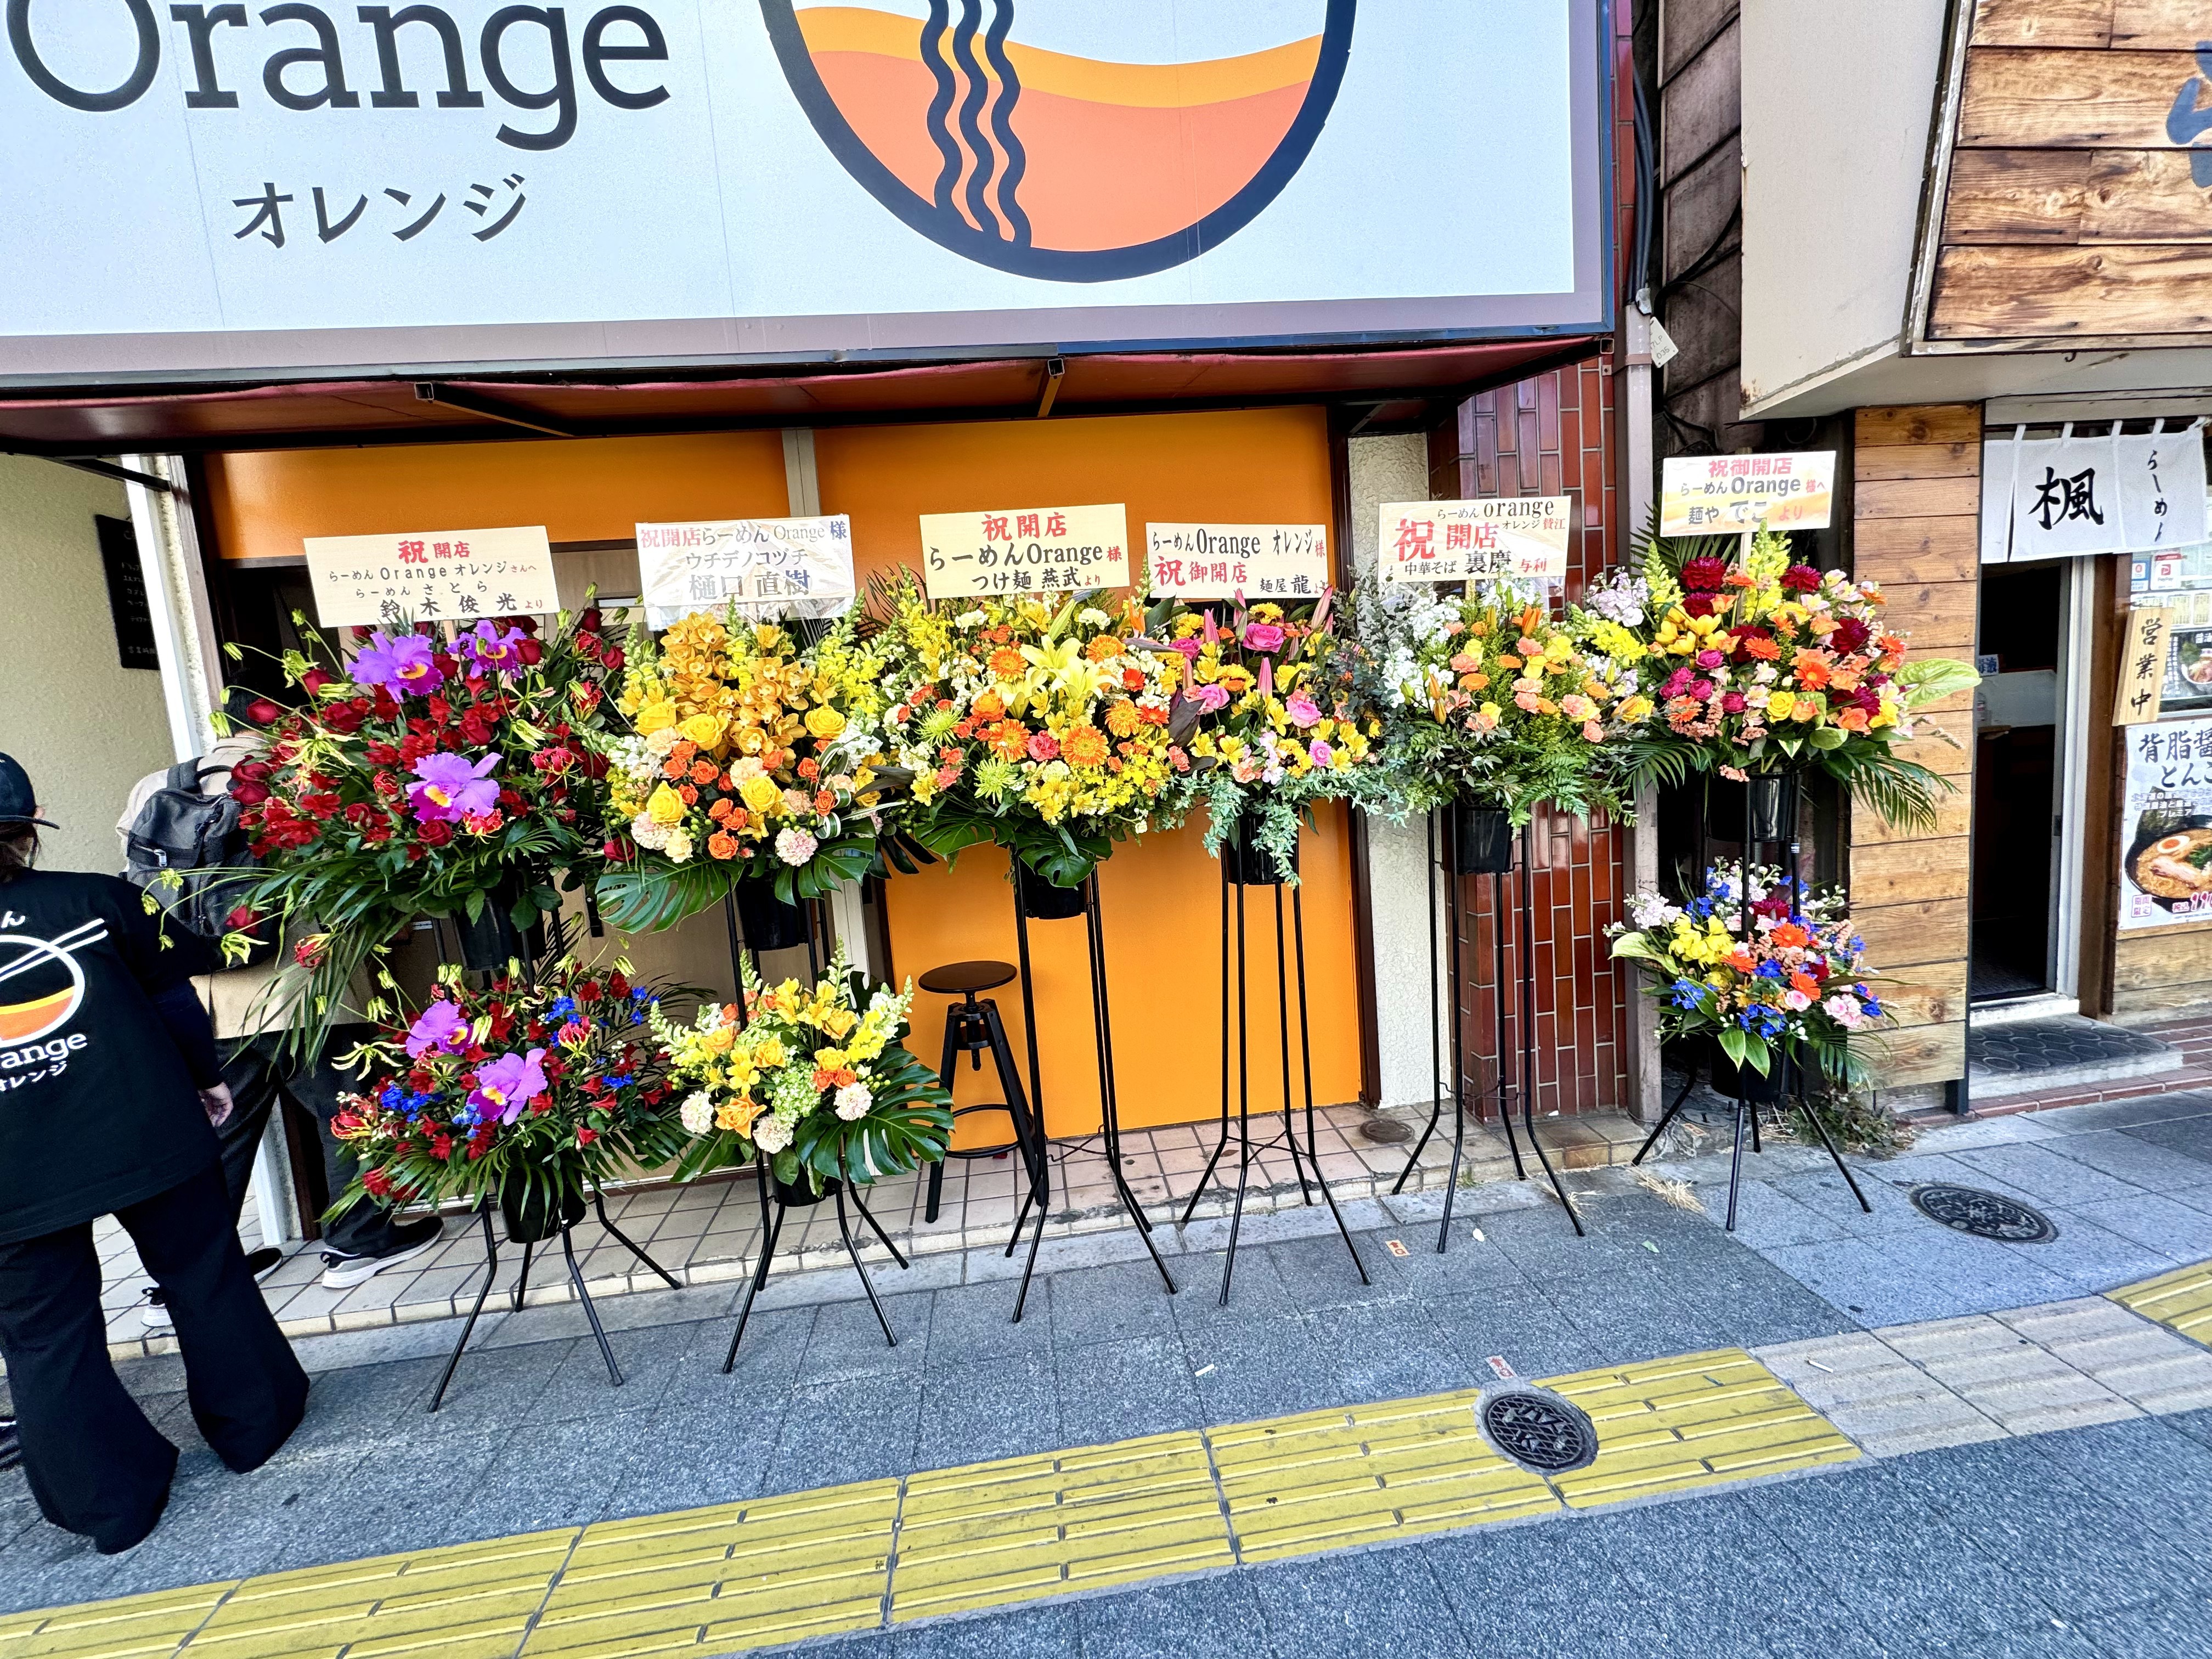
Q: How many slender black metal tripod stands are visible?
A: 6